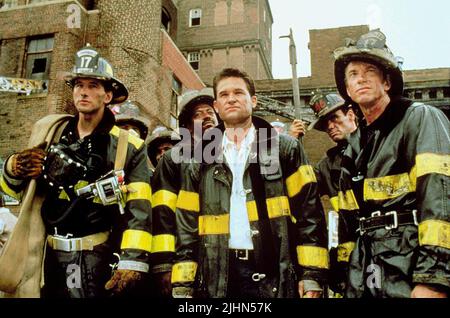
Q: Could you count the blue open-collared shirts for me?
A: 1